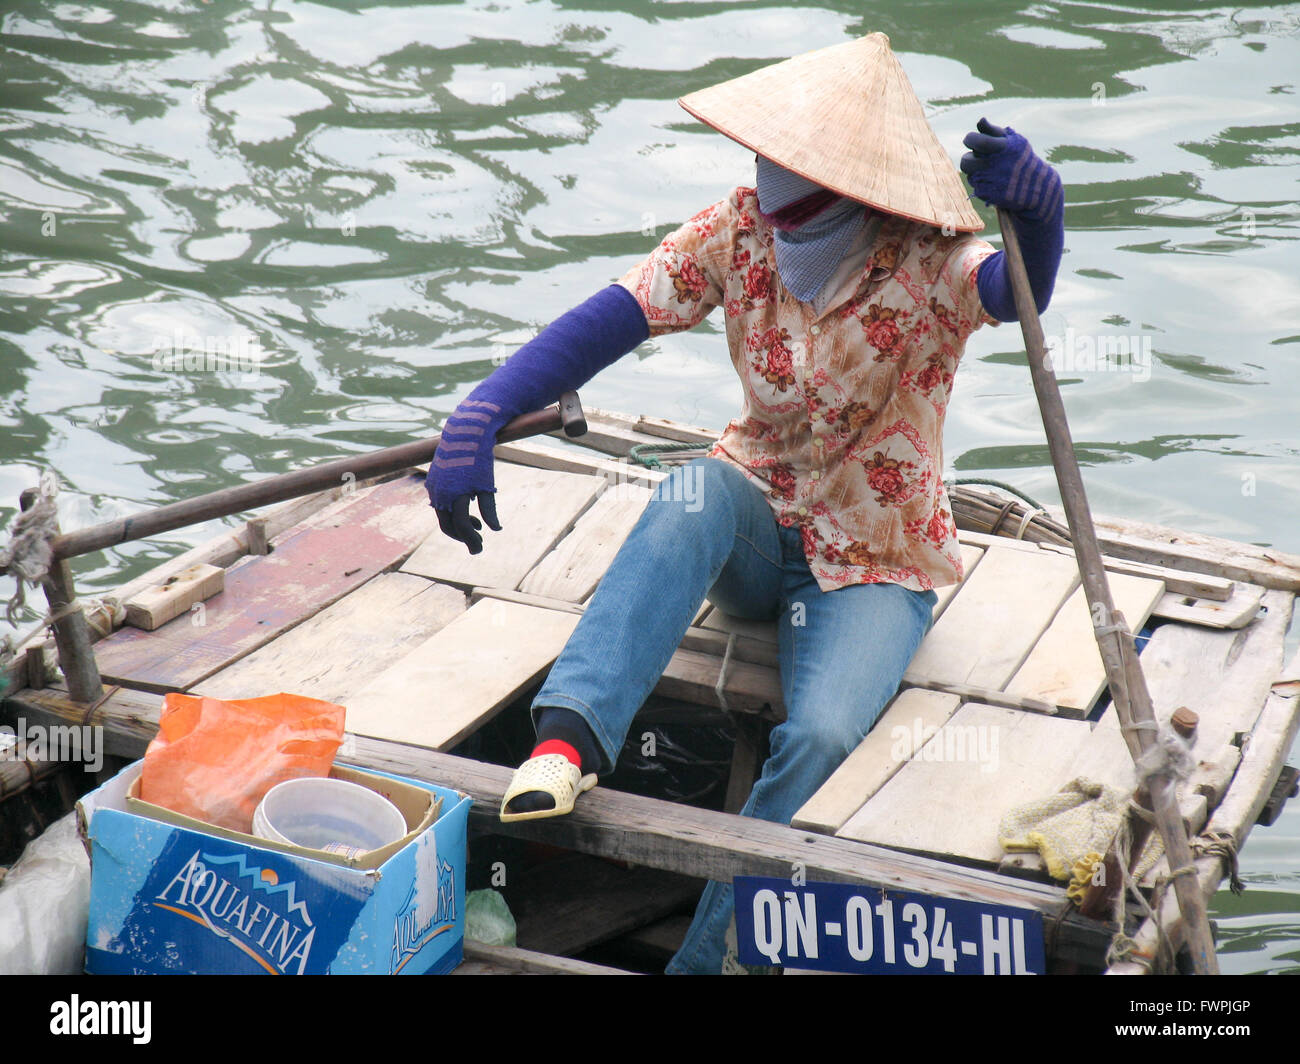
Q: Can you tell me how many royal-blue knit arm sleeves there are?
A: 2